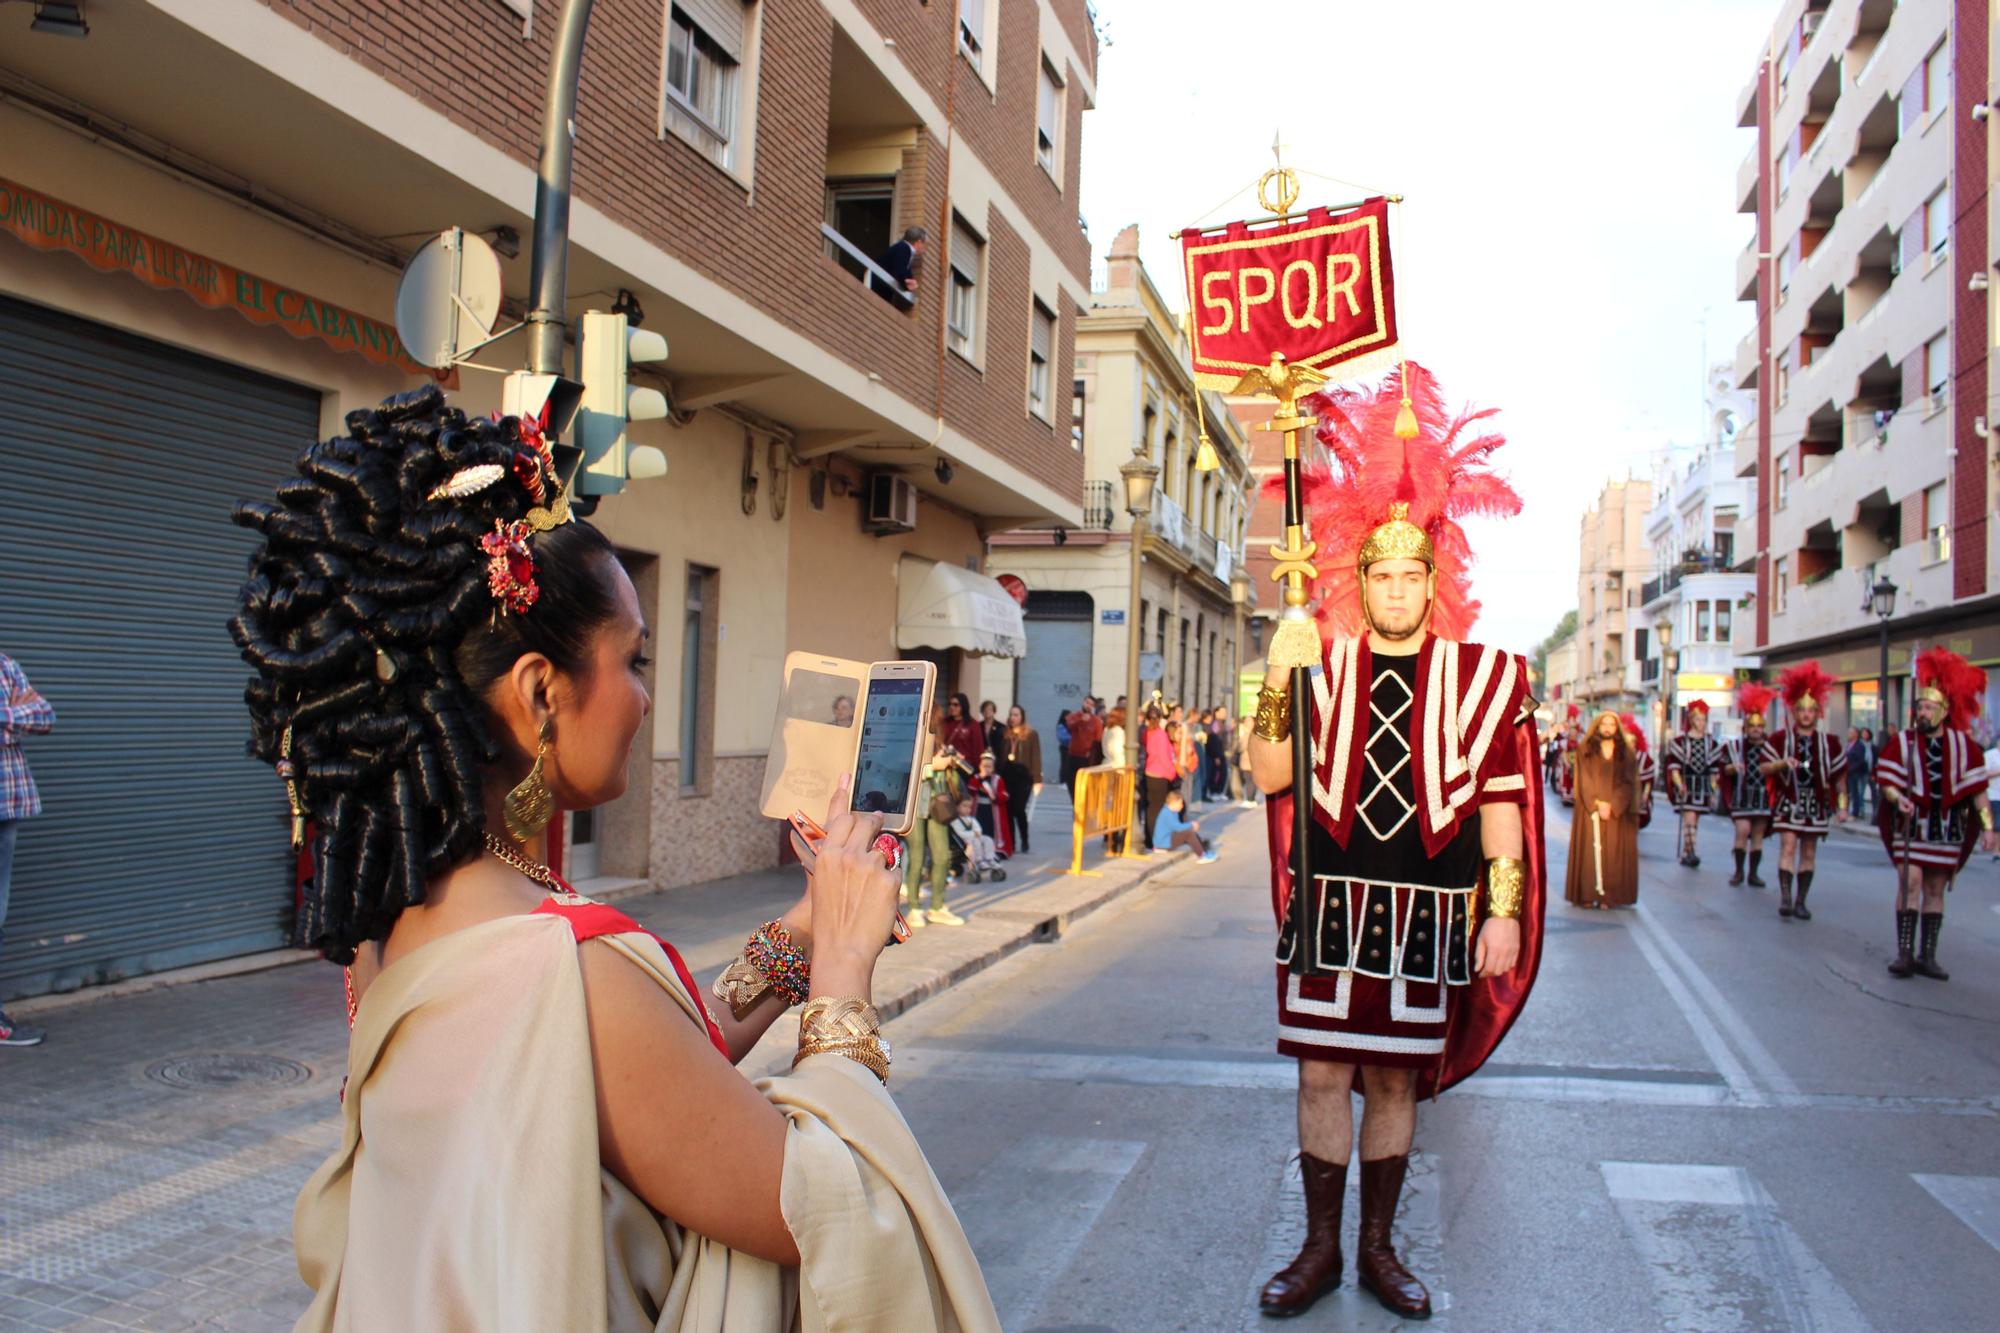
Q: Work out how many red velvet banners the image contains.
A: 1